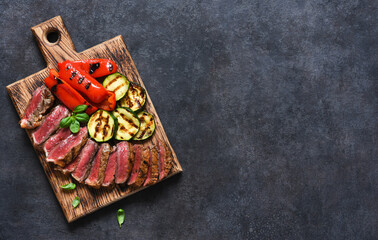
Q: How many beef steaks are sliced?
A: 12